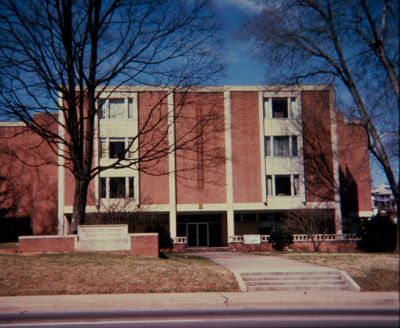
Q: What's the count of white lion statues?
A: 0